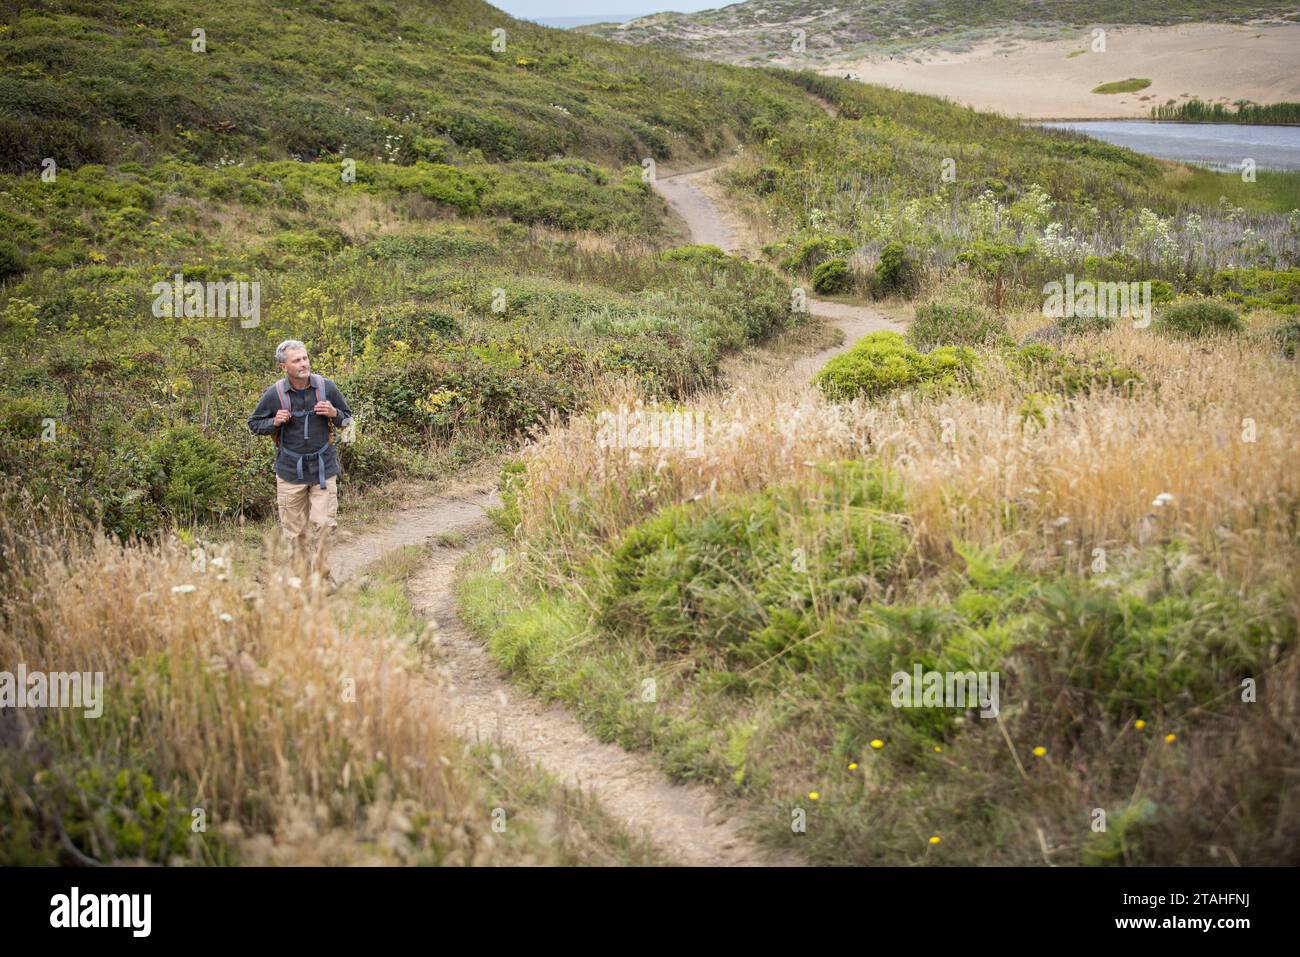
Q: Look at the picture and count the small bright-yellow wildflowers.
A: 8